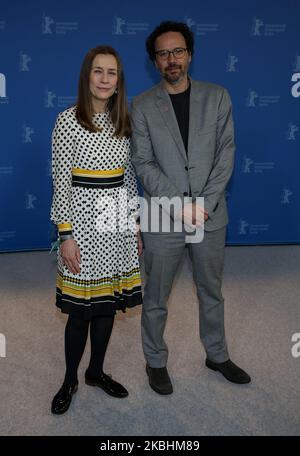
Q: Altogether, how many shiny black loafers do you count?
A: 2